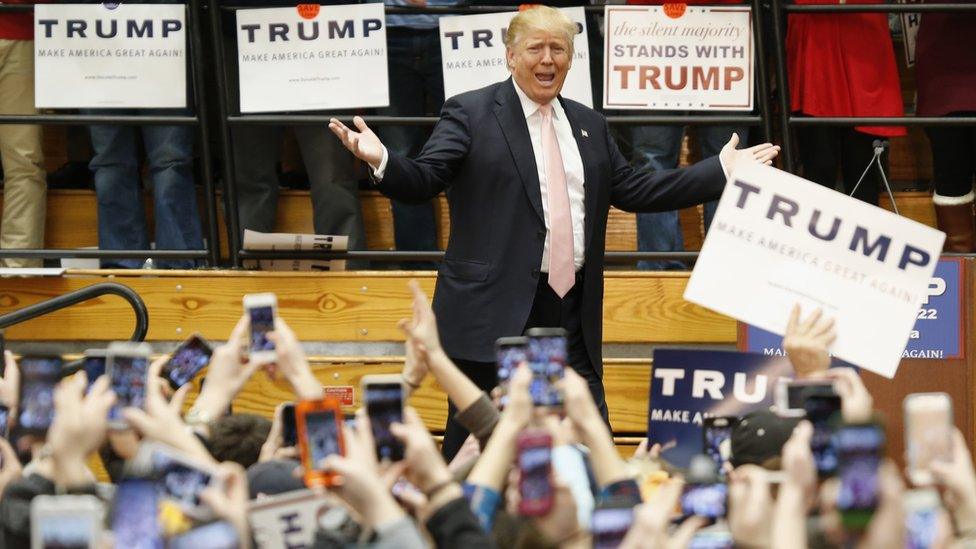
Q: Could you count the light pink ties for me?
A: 1